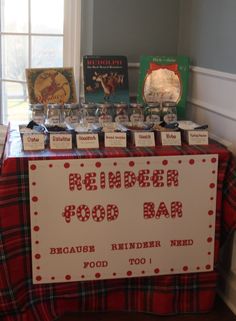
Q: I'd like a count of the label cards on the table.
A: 7